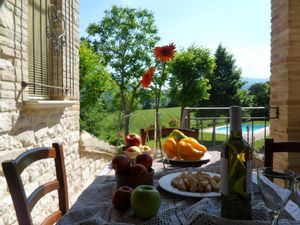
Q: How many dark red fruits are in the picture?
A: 4